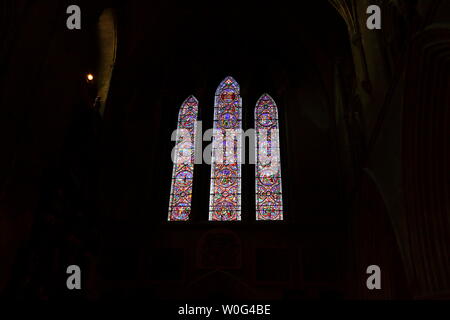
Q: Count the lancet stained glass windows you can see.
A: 3